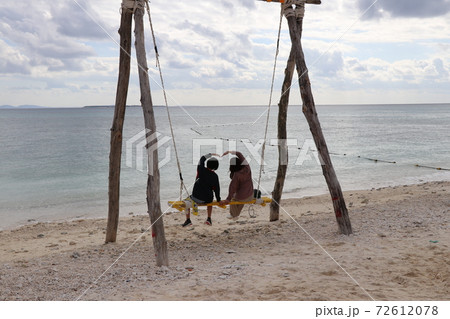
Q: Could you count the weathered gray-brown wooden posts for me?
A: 4